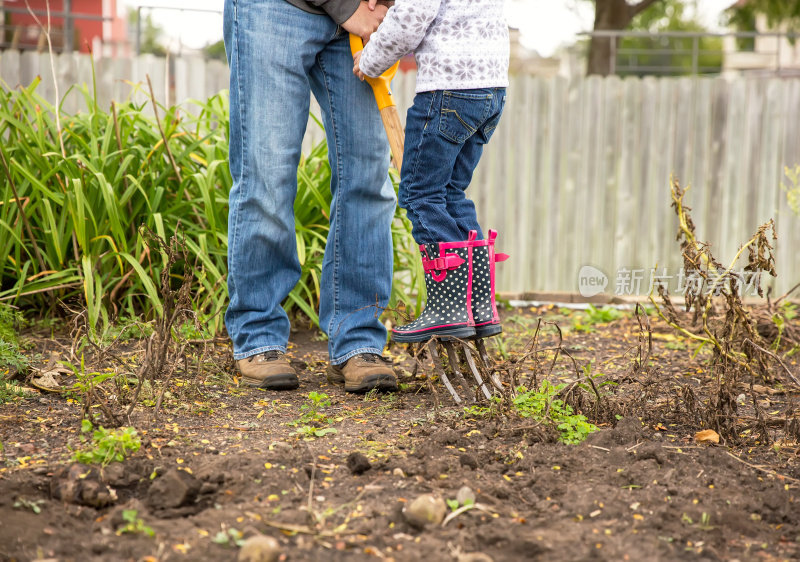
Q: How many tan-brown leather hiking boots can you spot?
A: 2